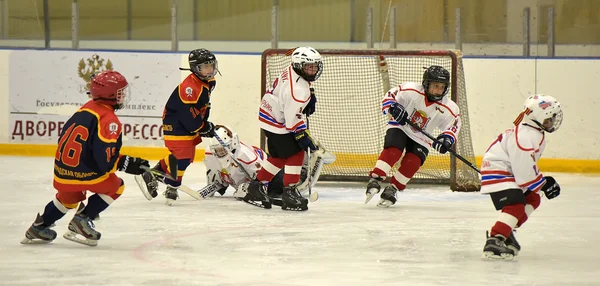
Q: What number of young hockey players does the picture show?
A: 6